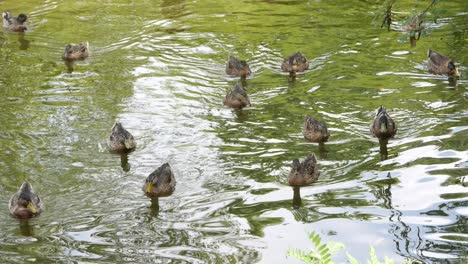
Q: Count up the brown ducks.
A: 13